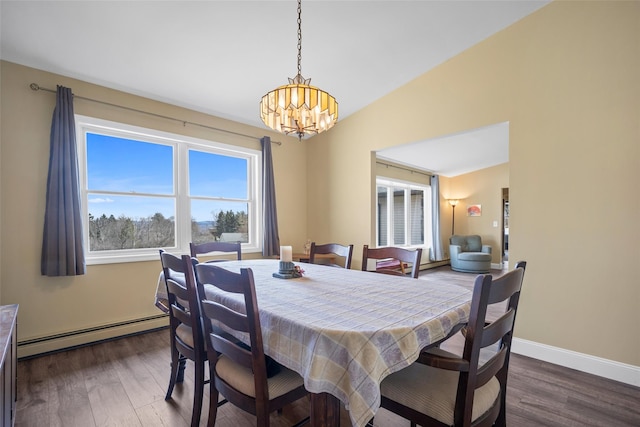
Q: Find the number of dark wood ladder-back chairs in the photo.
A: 6